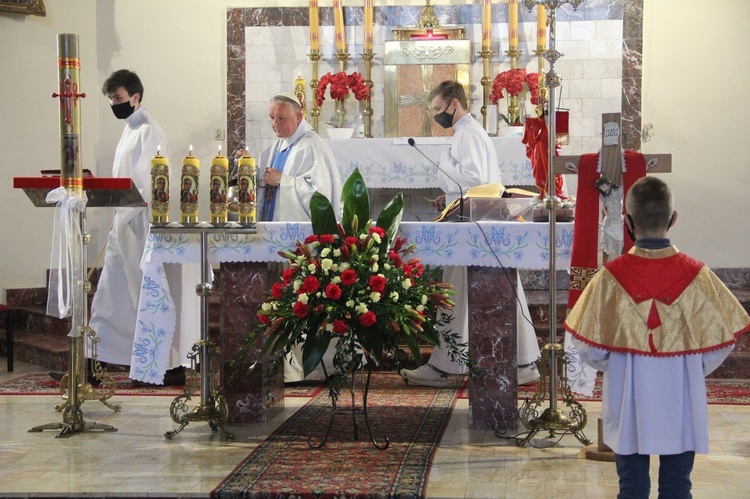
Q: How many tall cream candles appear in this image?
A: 6